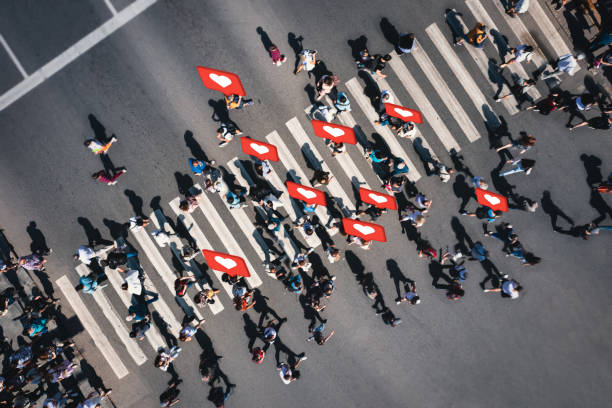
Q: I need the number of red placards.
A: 9